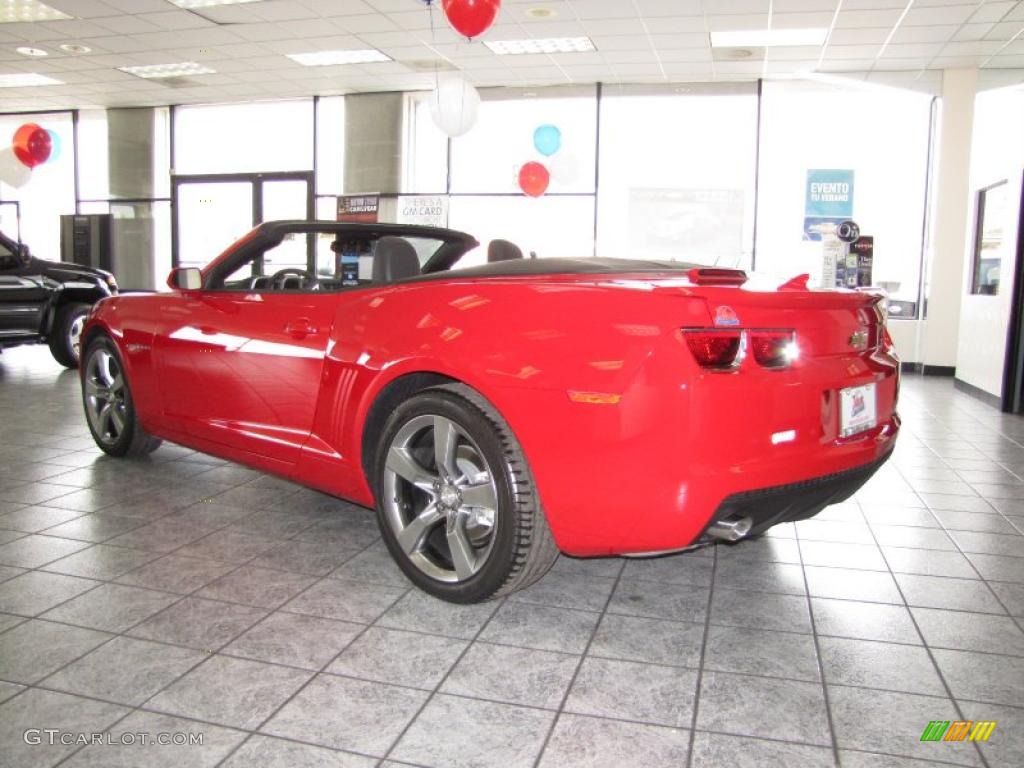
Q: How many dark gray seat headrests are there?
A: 2